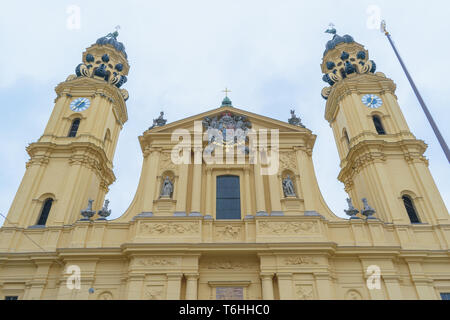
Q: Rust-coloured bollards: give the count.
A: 0